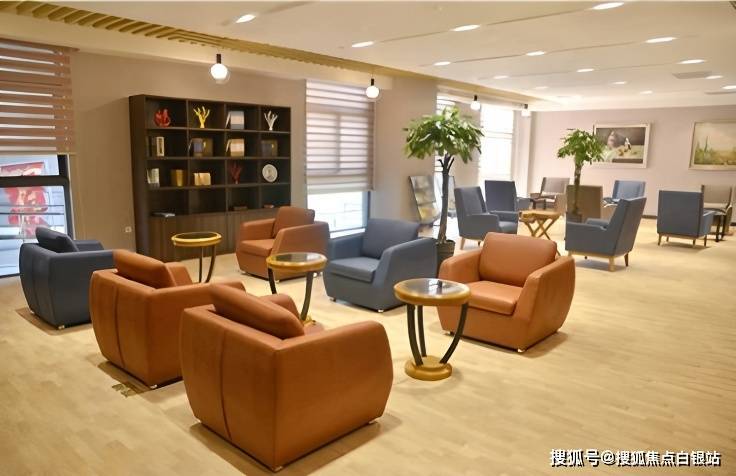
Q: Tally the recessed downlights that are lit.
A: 15